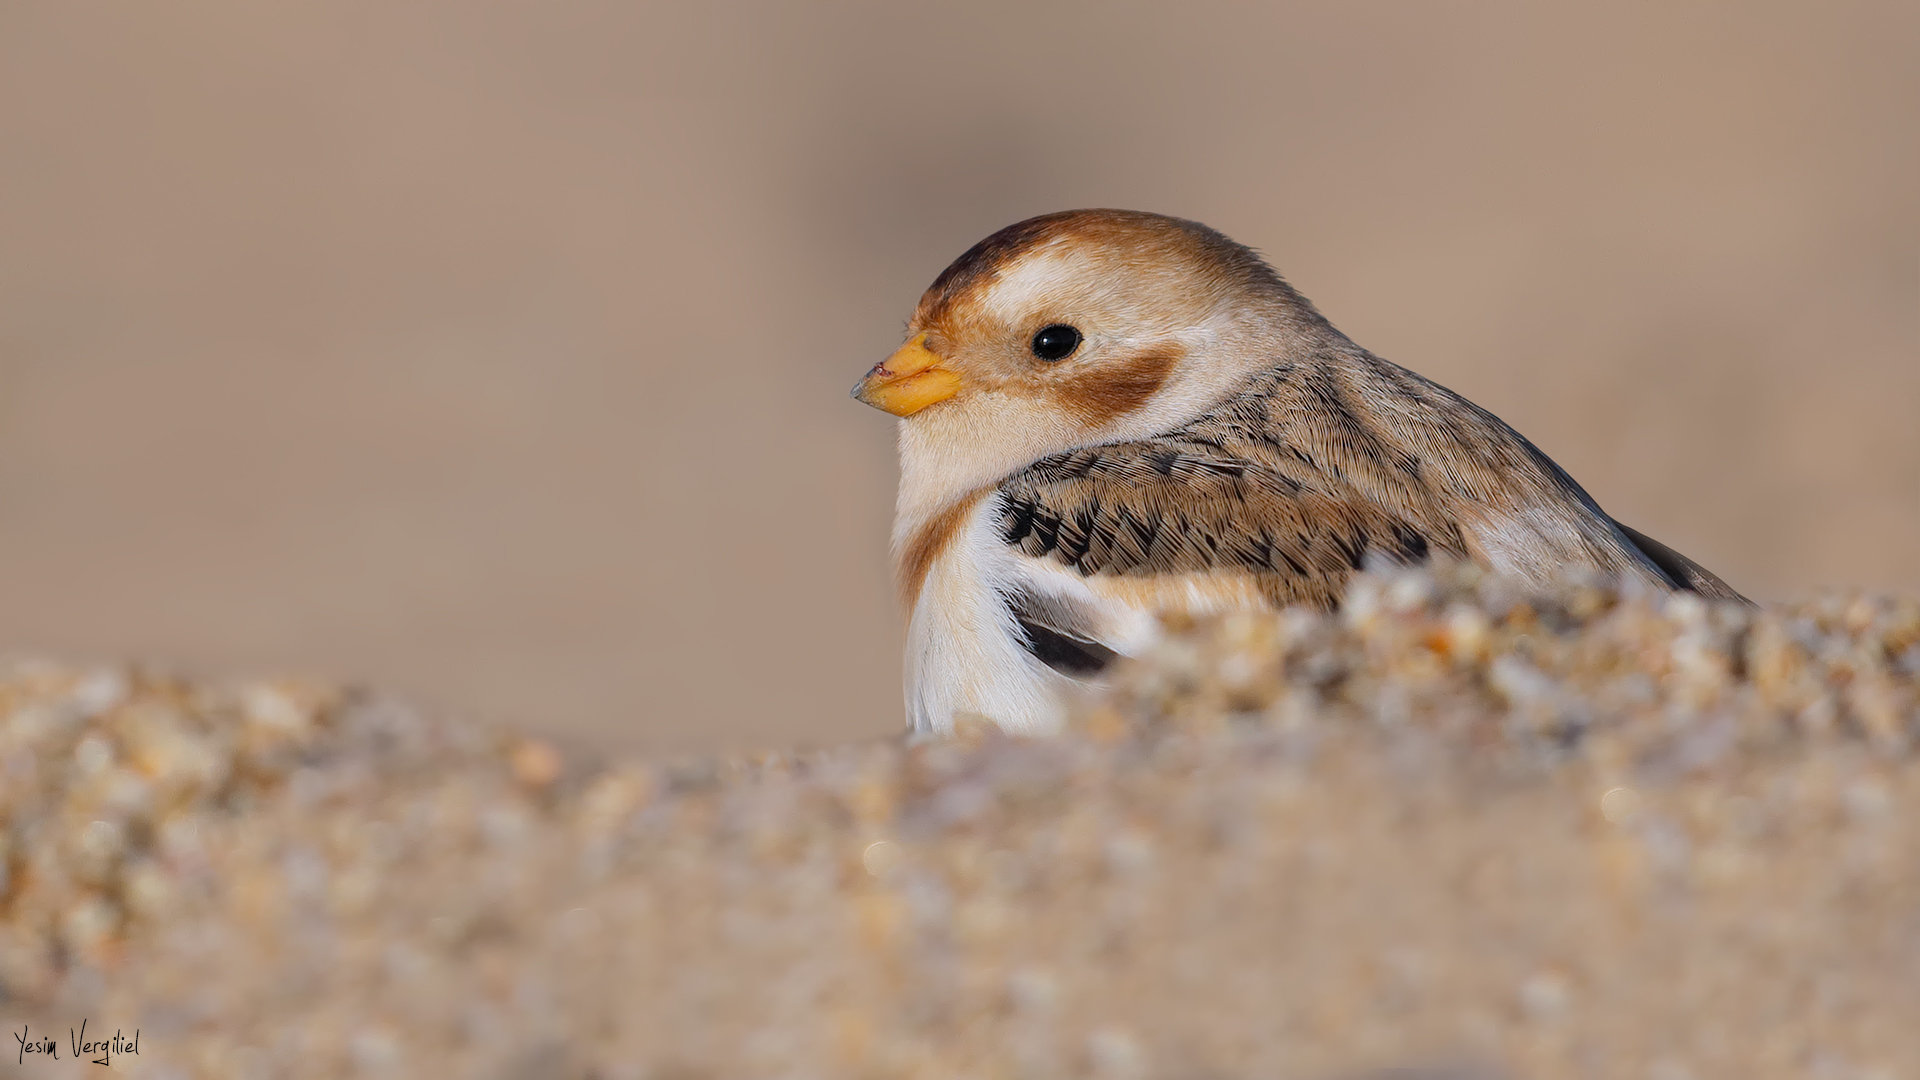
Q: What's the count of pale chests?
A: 1